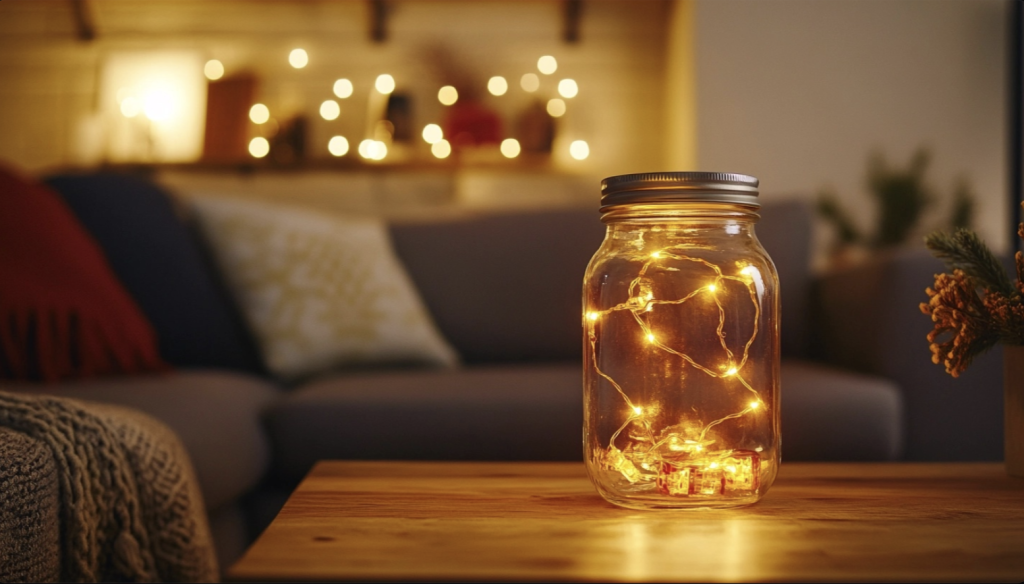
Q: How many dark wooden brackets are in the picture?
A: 3